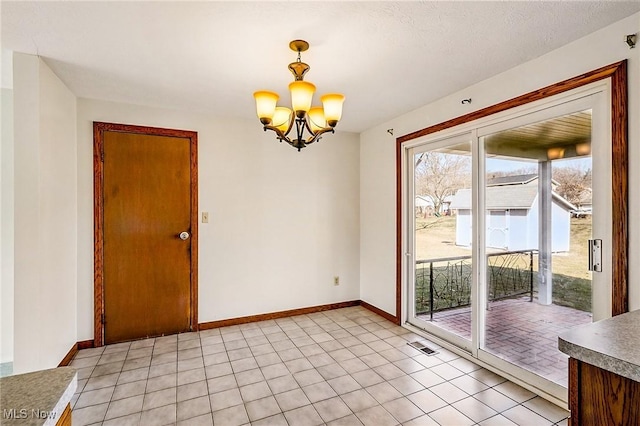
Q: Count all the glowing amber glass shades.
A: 5